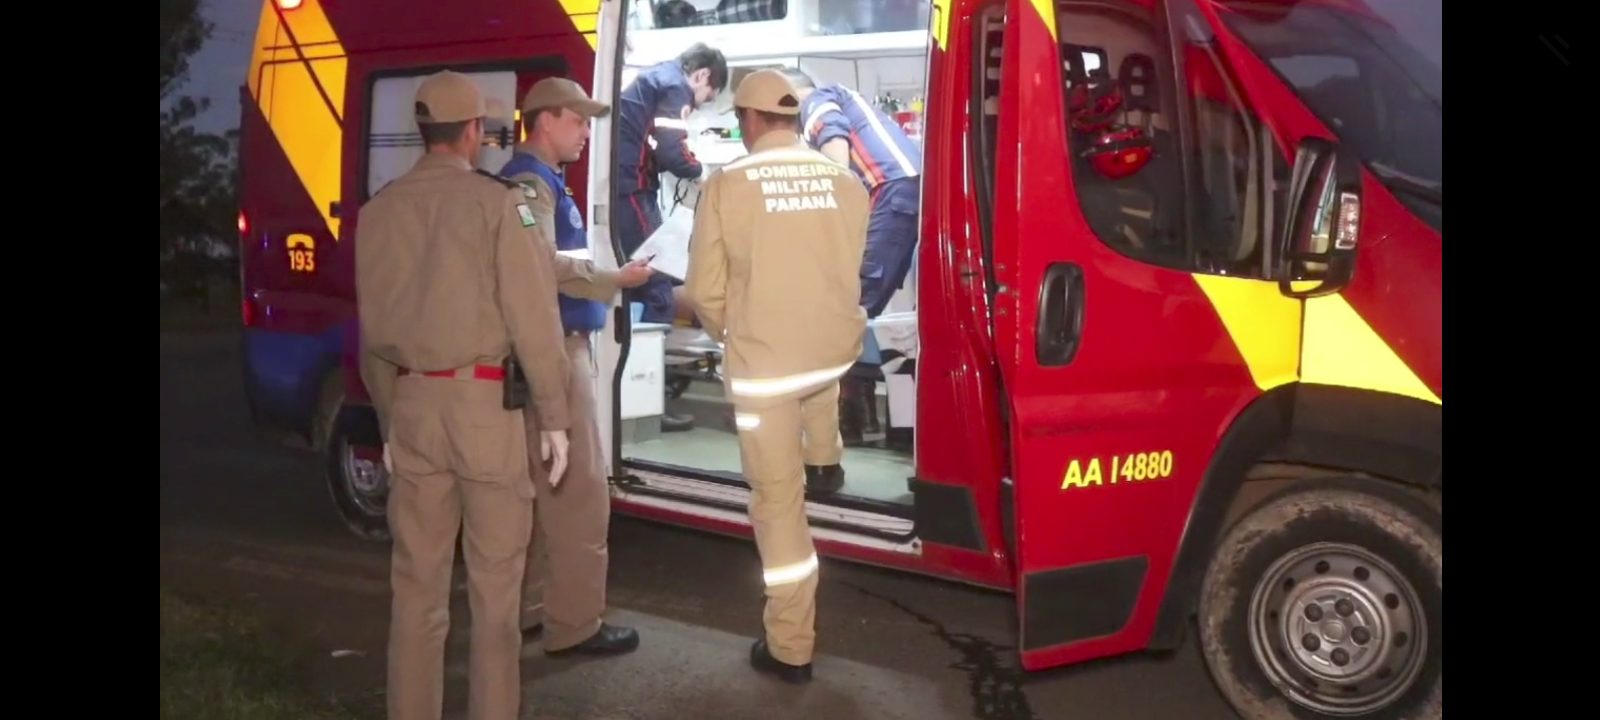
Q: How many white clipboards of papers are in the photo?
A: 1